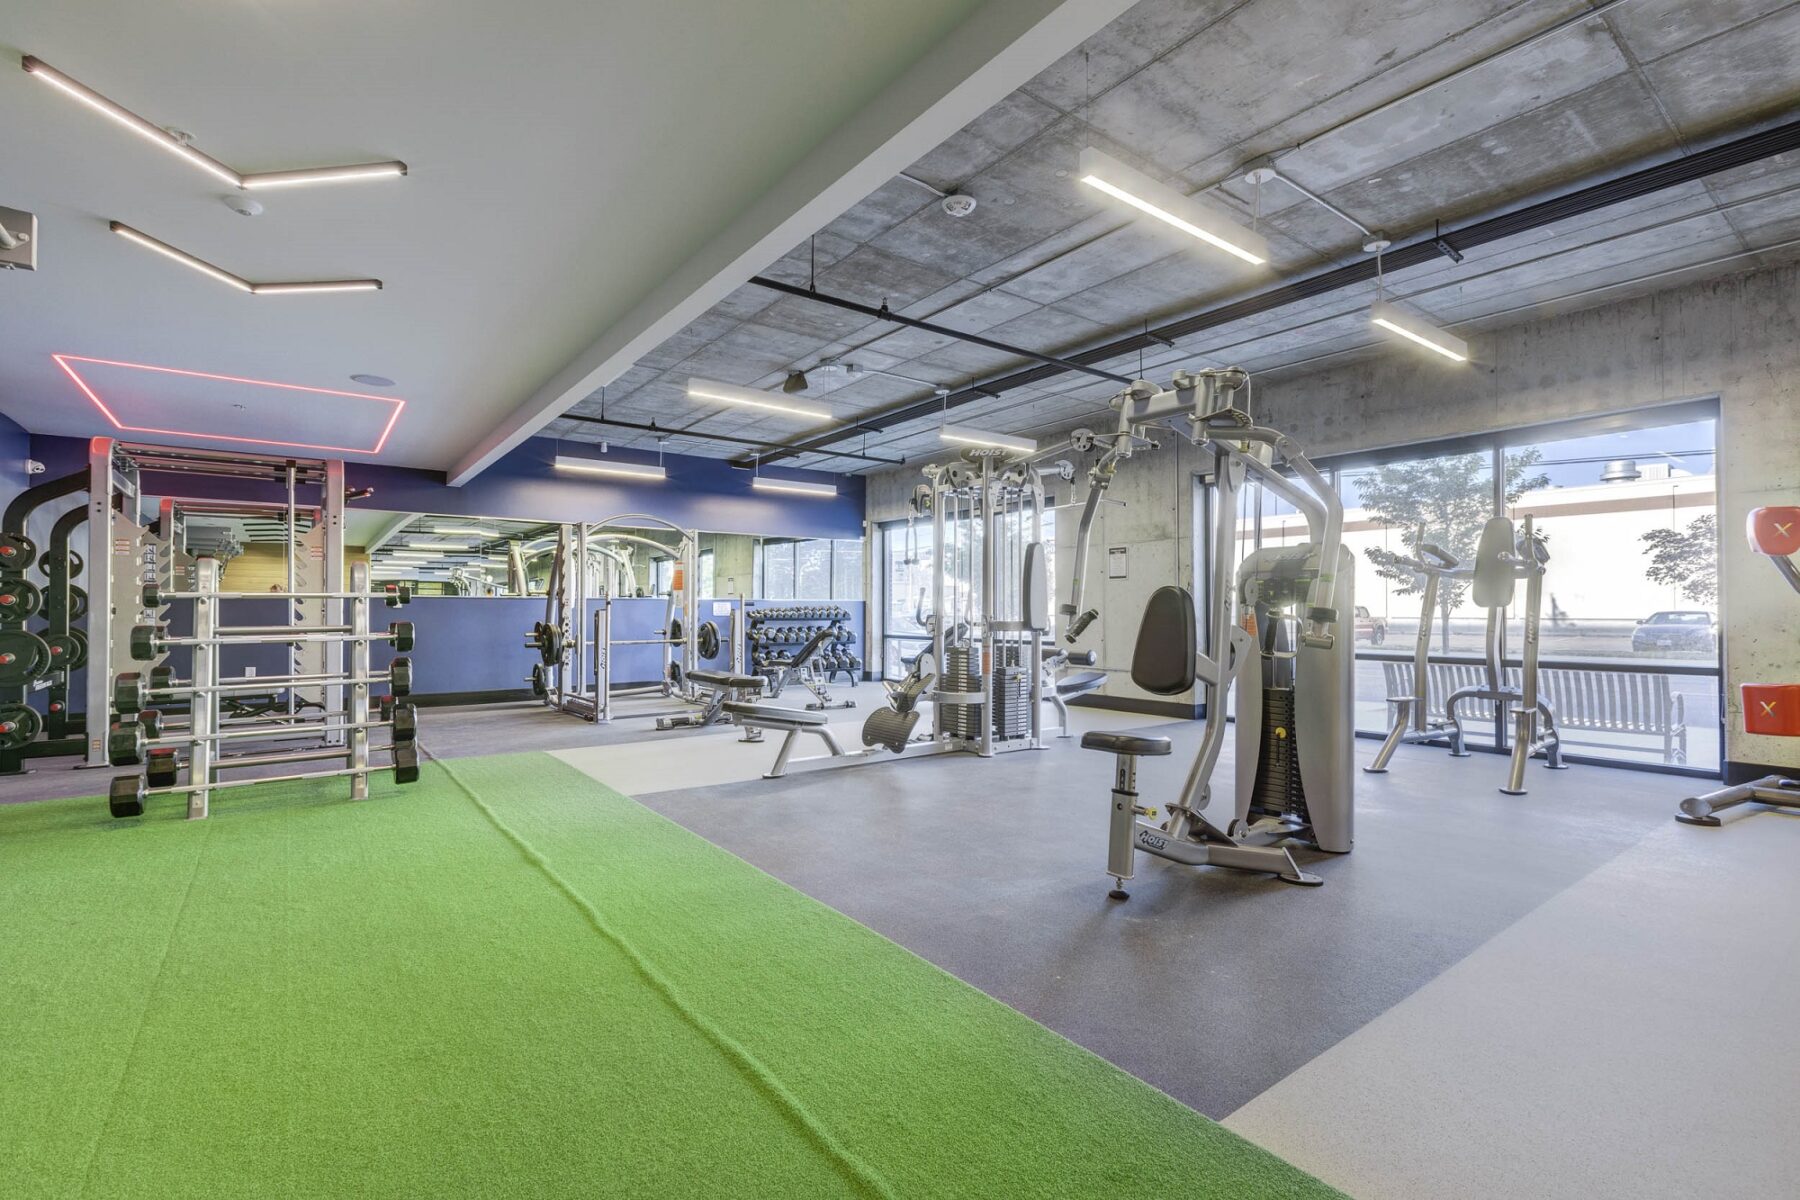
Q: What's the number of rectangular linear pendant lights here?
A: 6